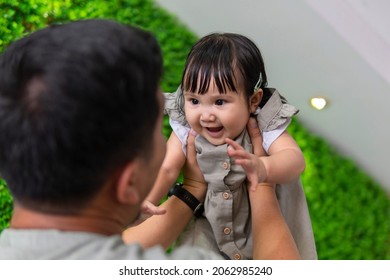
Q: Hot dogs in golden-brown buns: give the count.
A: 0